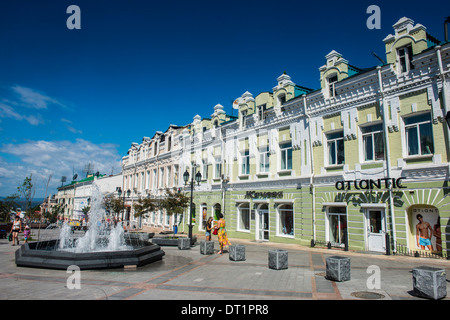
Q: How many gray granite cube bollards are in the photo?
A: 6